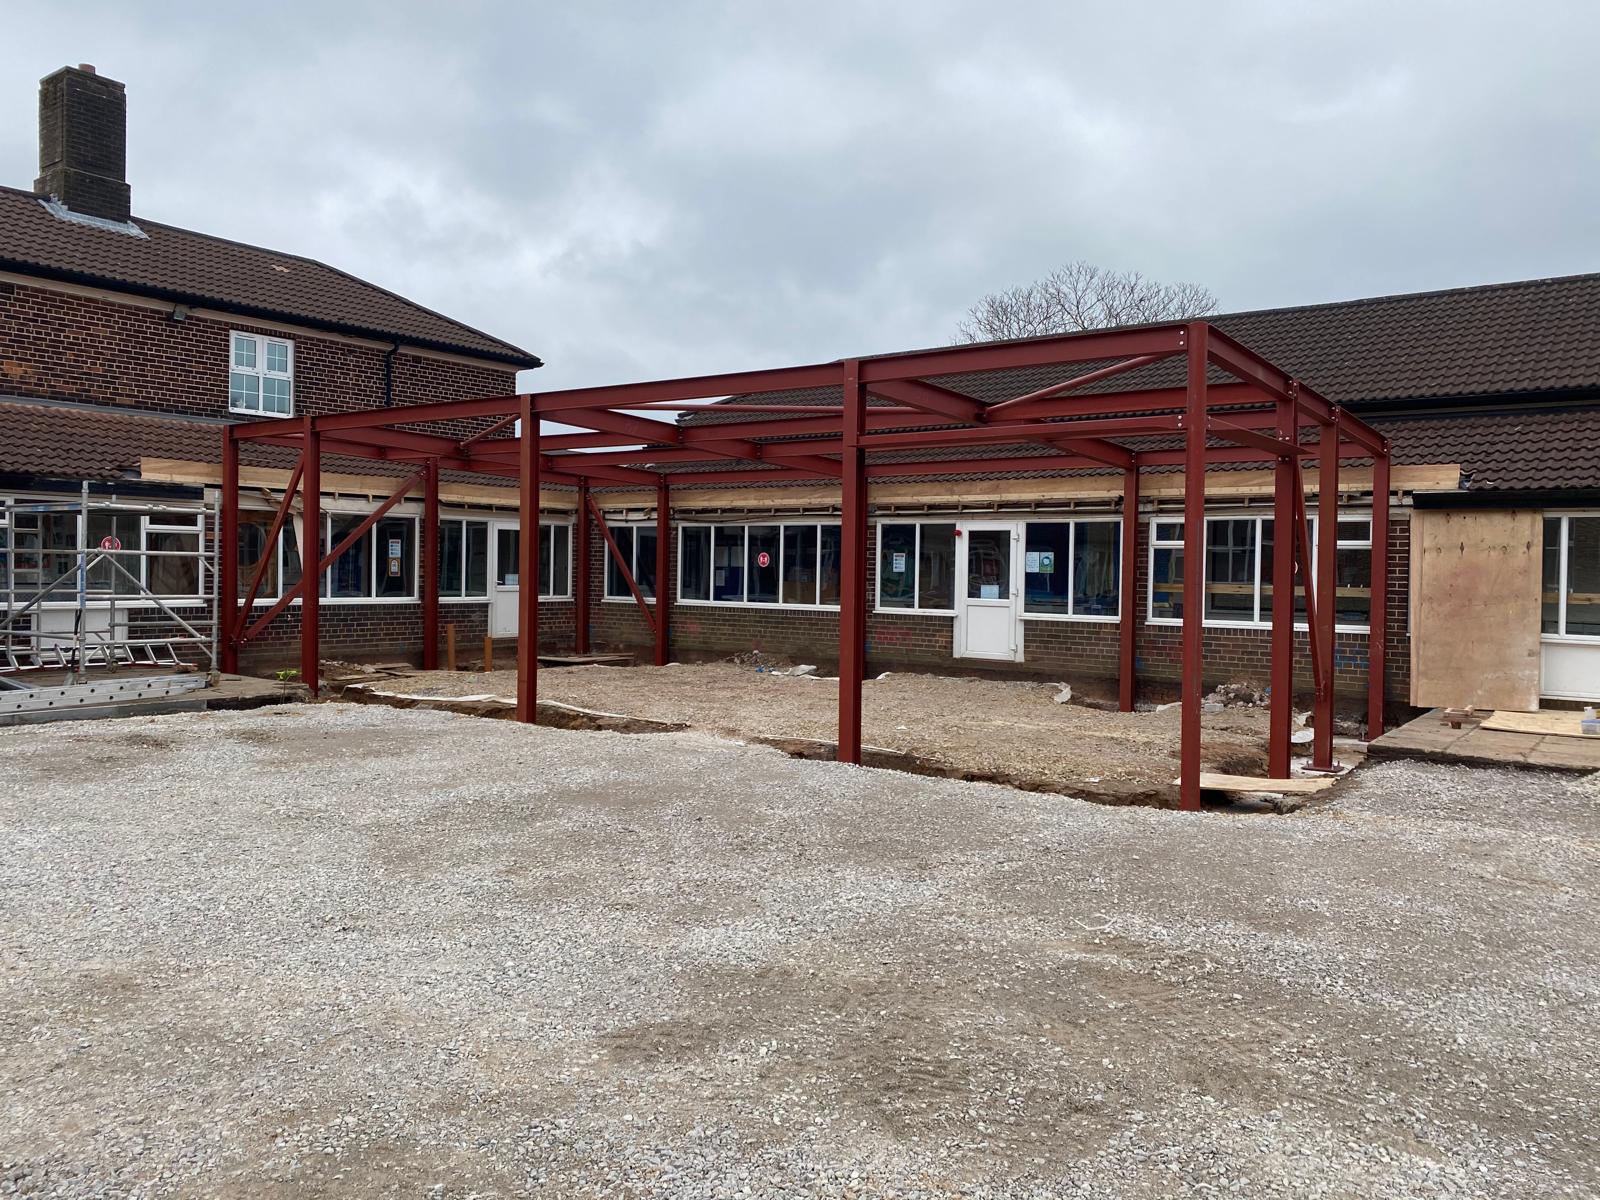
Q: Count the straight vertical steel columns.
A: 12